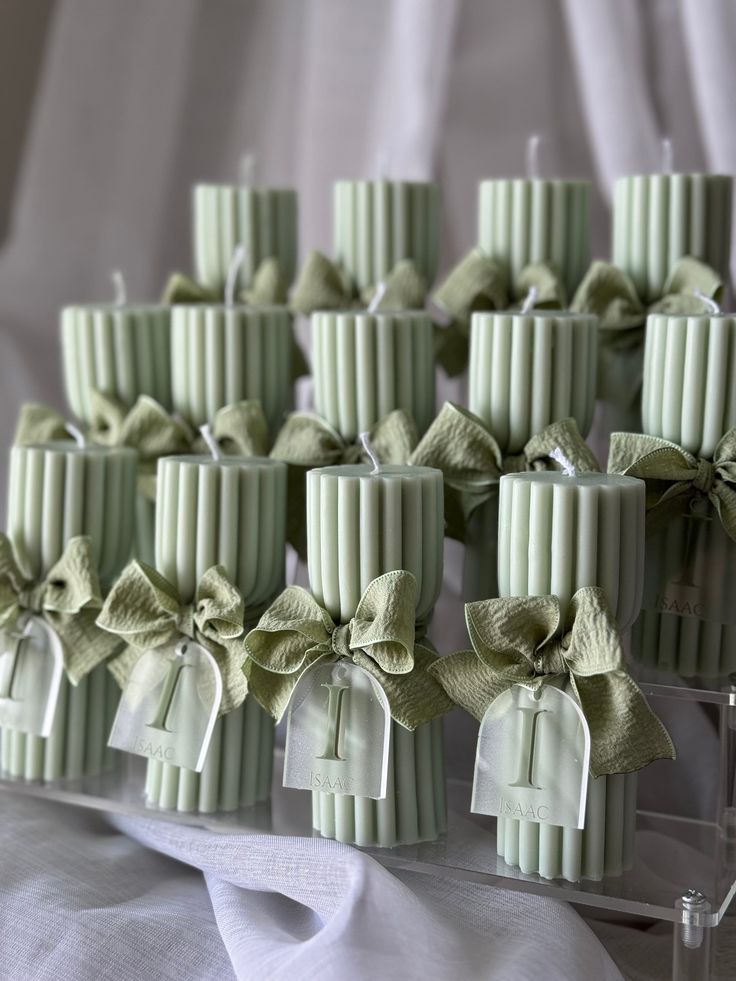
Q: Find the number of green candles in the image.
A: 13